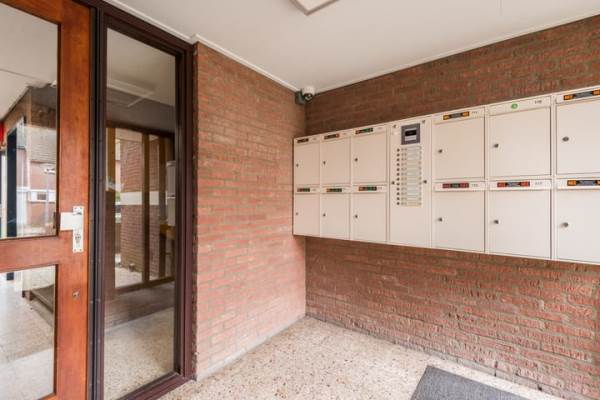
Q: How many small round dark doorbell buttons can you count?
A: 12